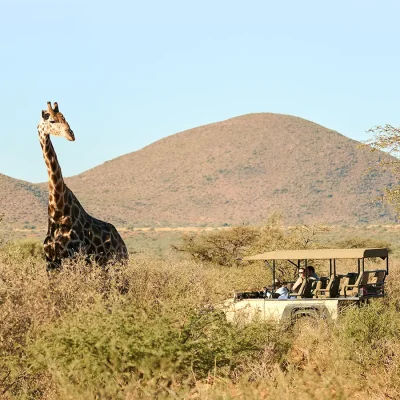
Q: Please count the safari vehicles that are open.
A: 1